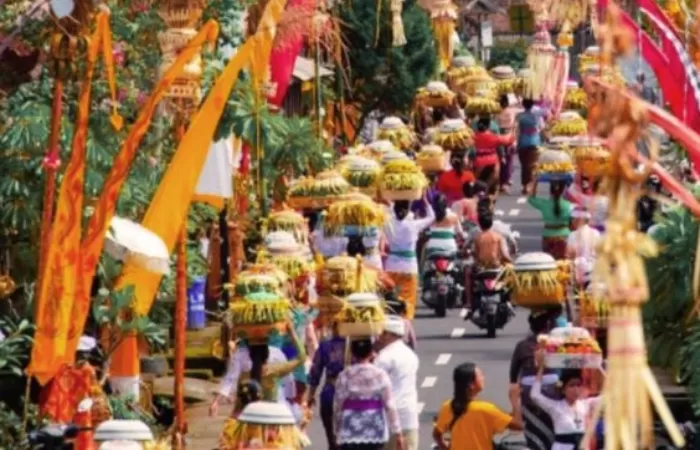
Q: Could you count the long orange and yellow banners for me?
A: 3